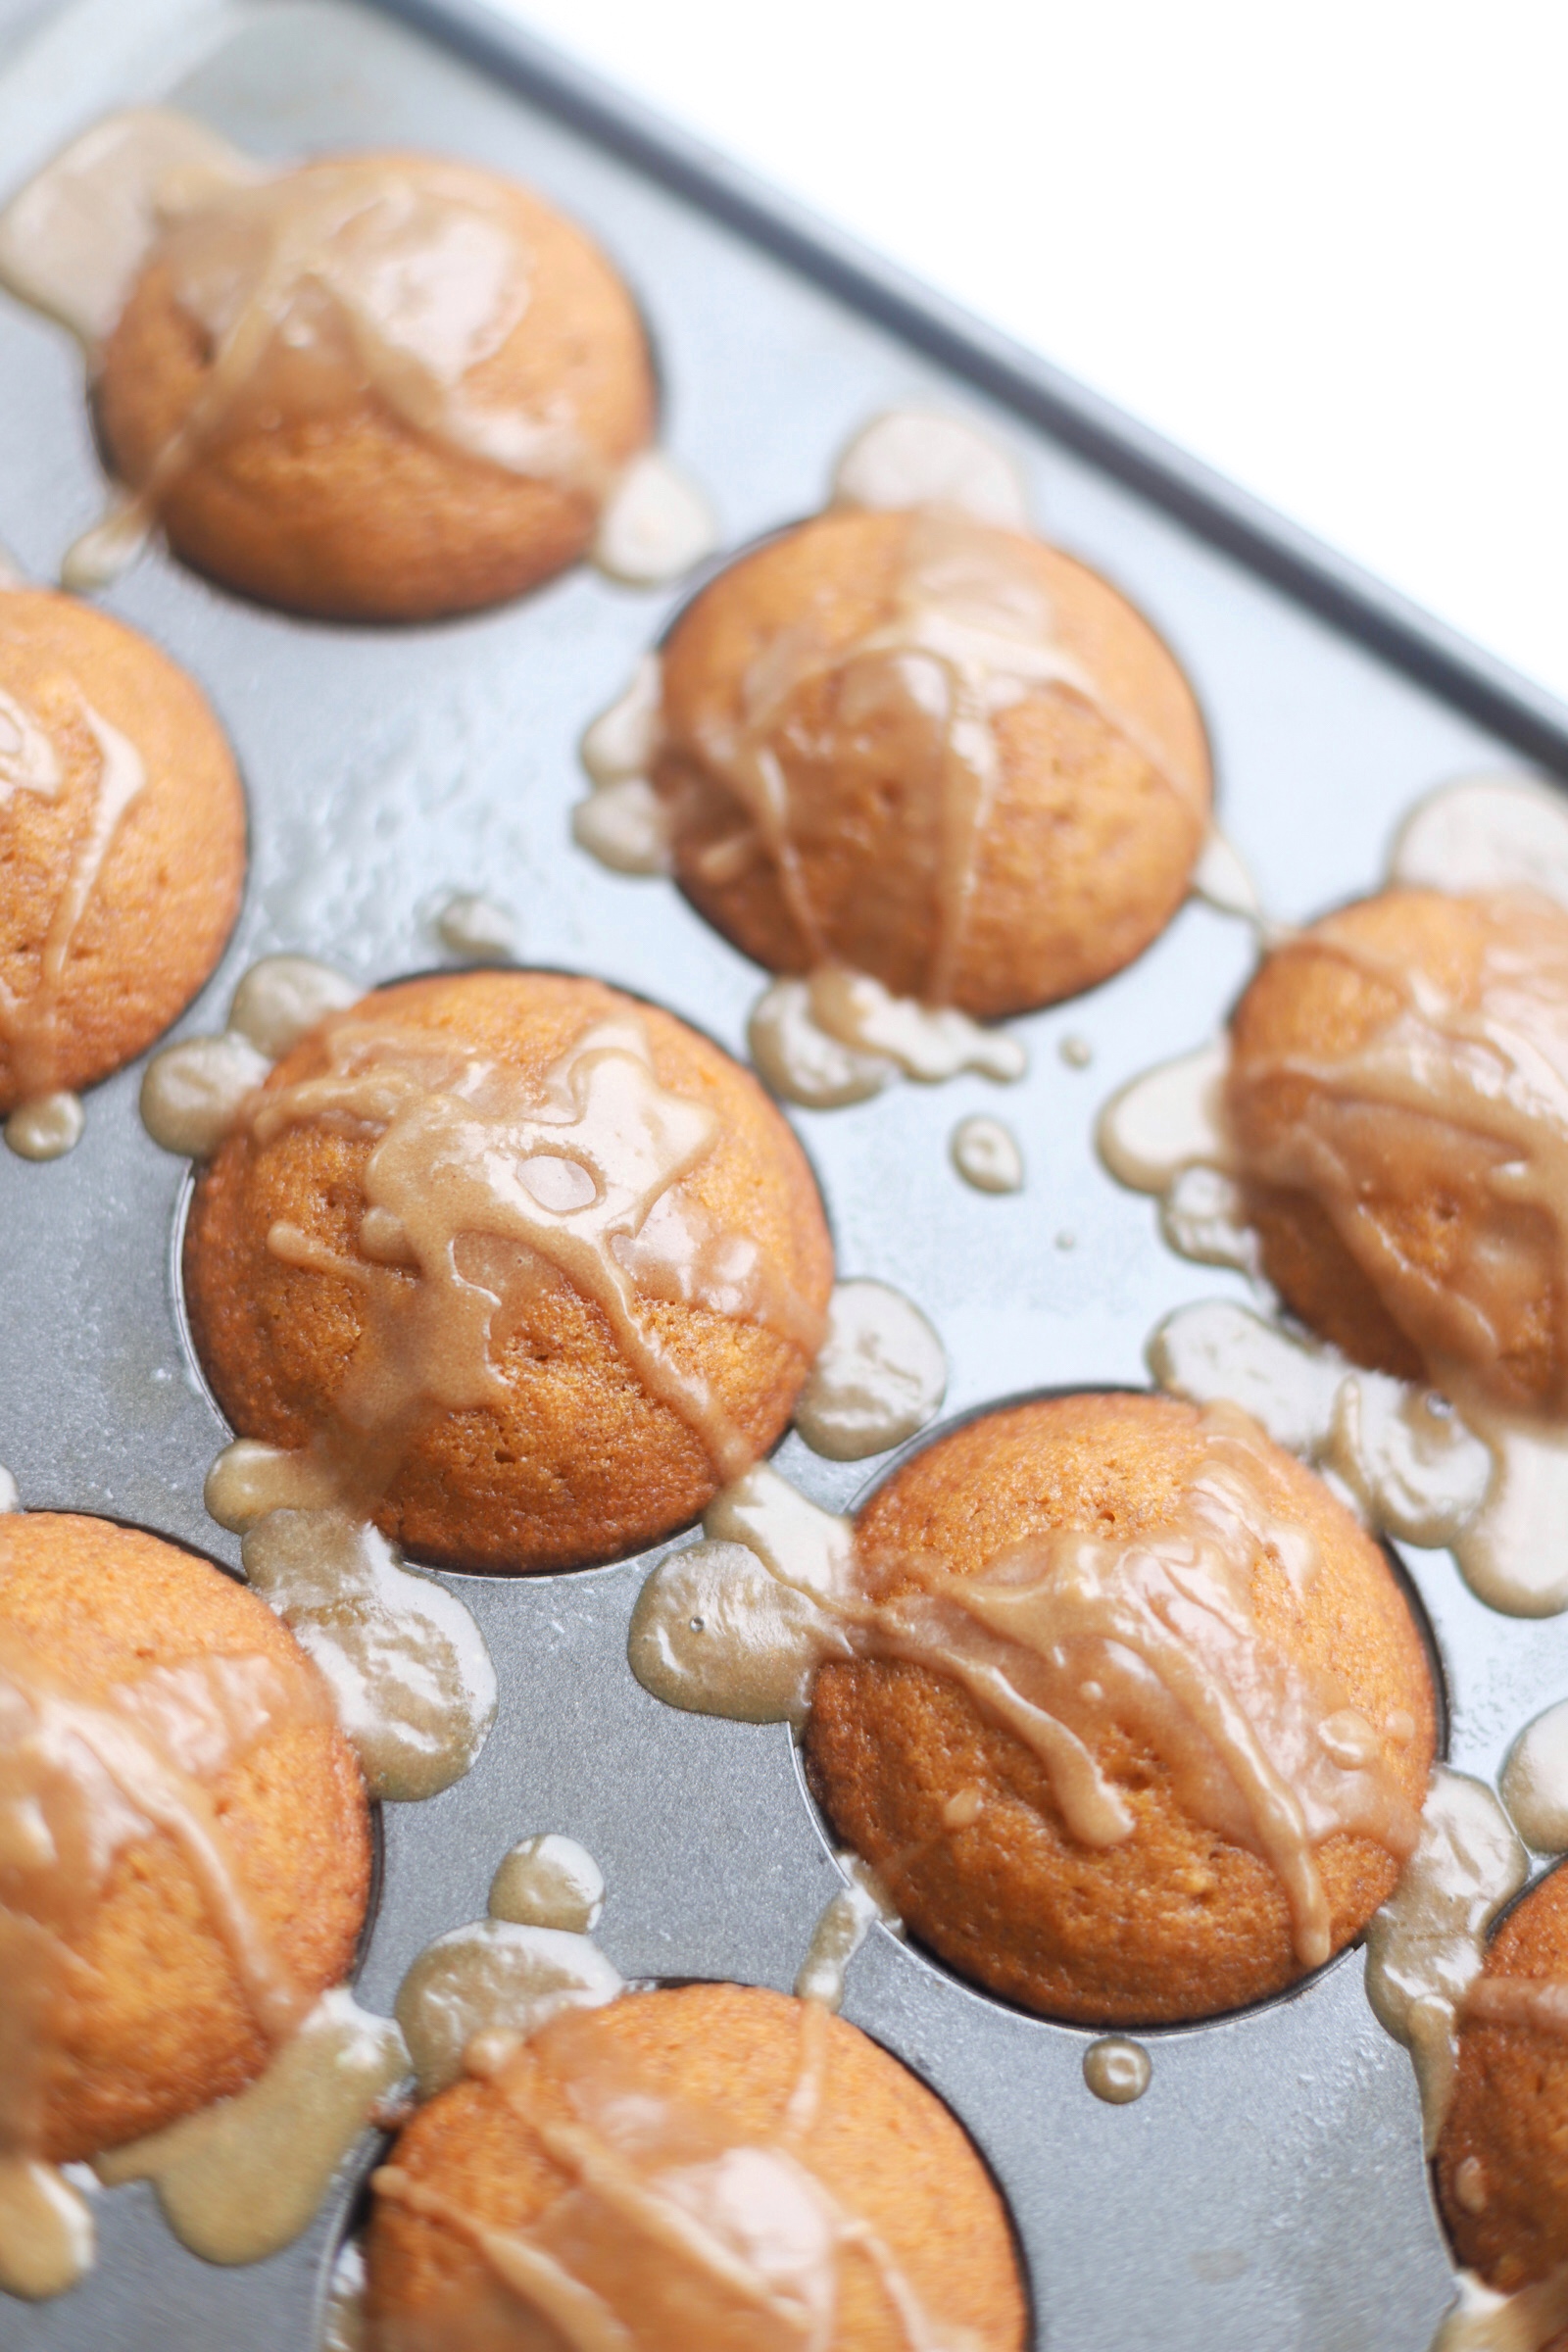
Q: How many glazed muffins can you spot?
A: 9